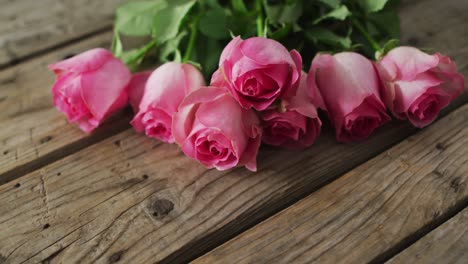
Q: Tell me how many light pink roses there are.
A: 7